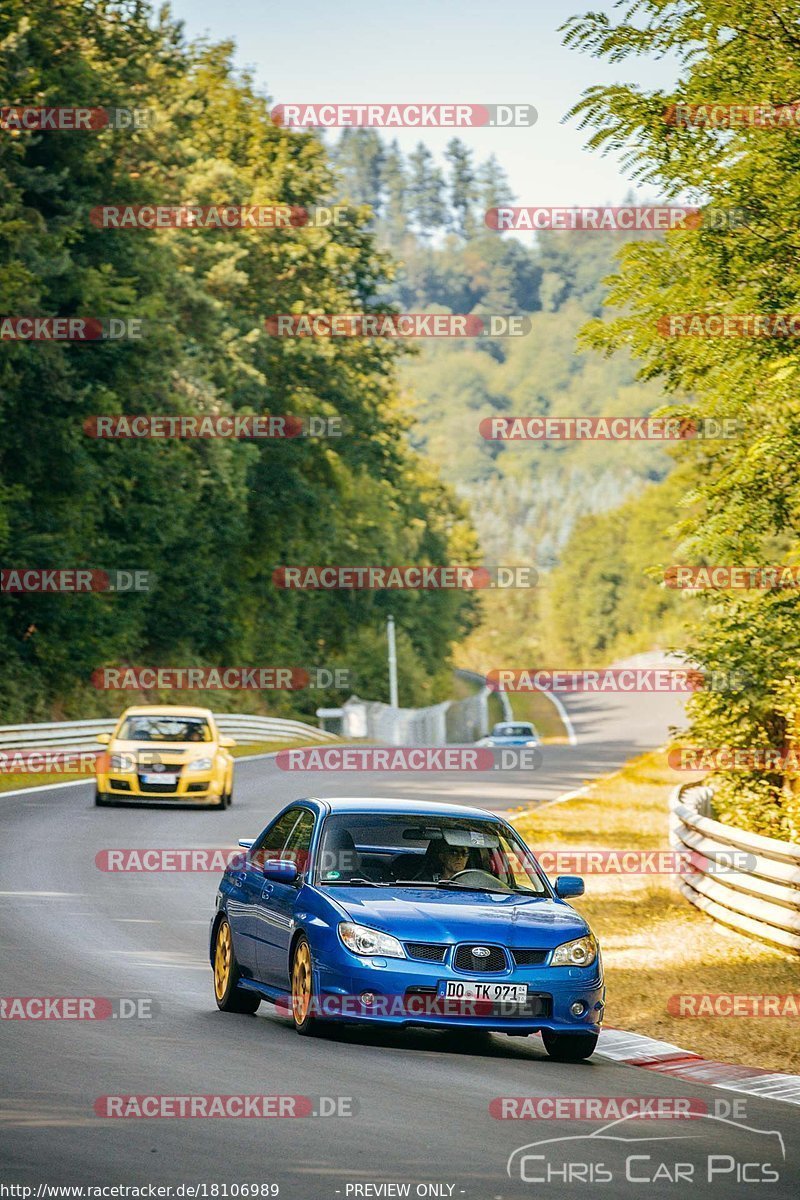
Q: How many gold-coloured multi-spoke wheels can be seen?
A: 2